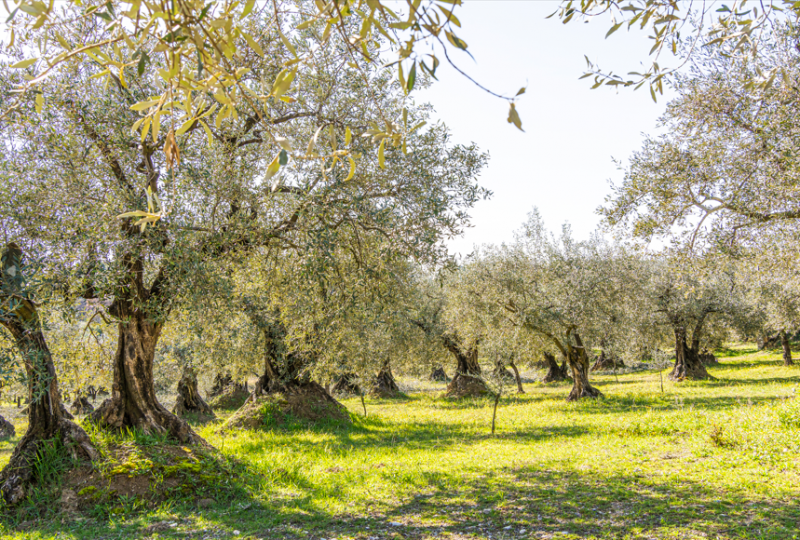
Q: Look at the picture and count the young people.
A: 0